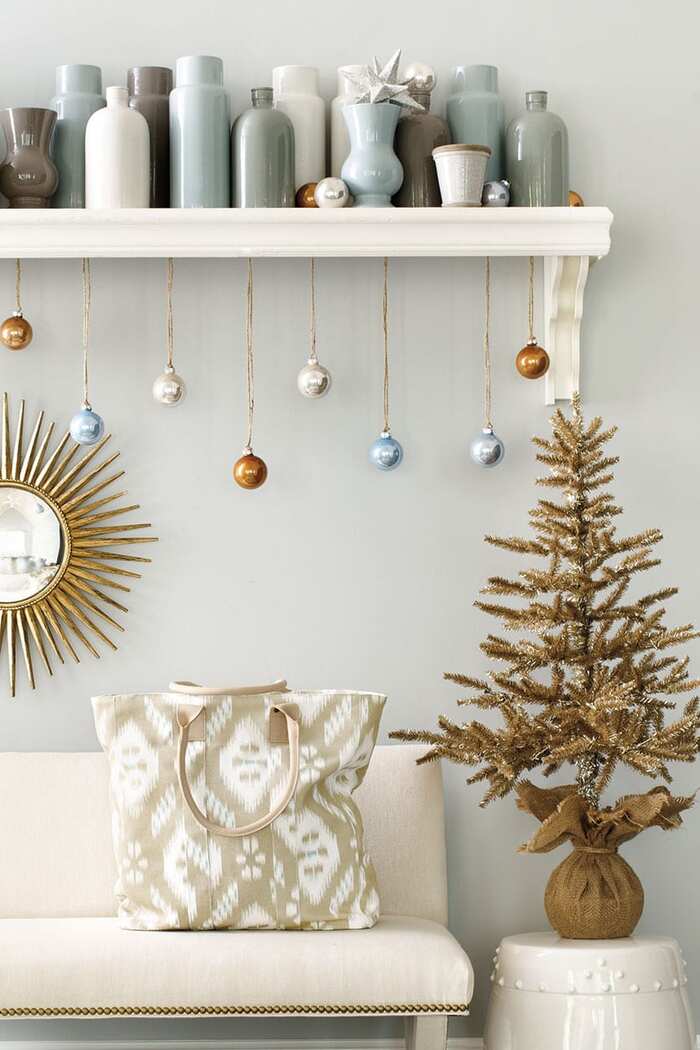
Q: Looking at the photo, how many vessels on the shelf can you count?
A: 13